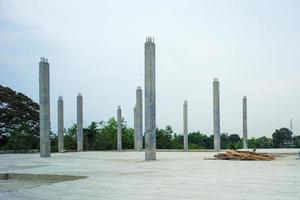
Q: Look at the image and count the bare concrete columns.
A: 10